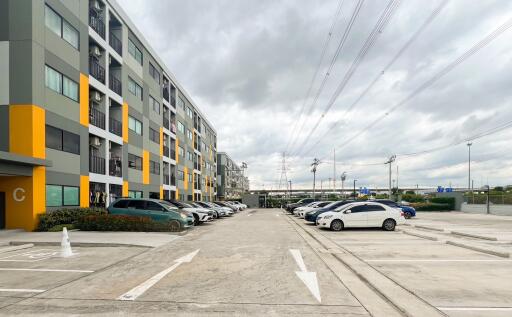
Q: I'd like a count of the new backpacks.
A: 0